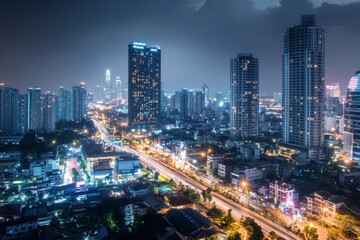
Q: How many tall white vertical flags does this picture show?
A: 0